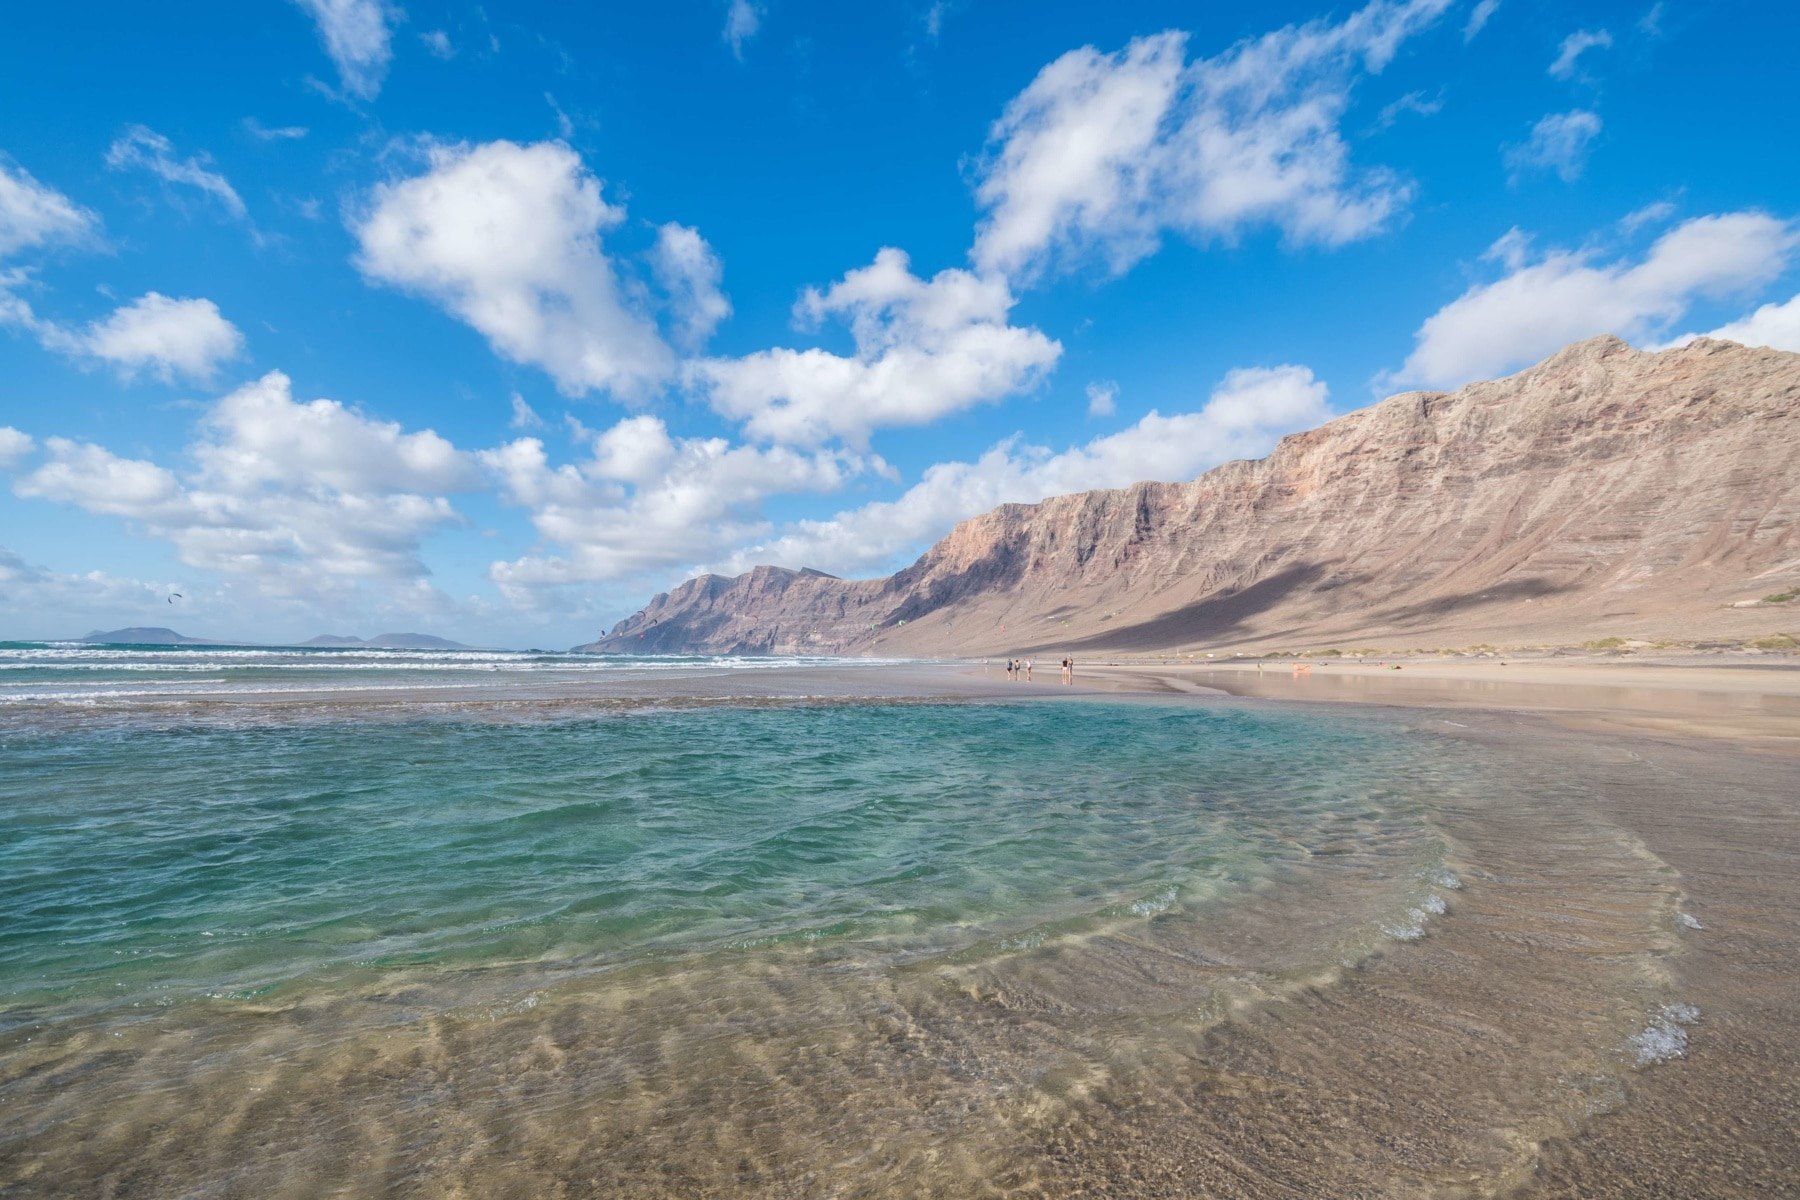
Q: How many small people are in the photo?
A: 5